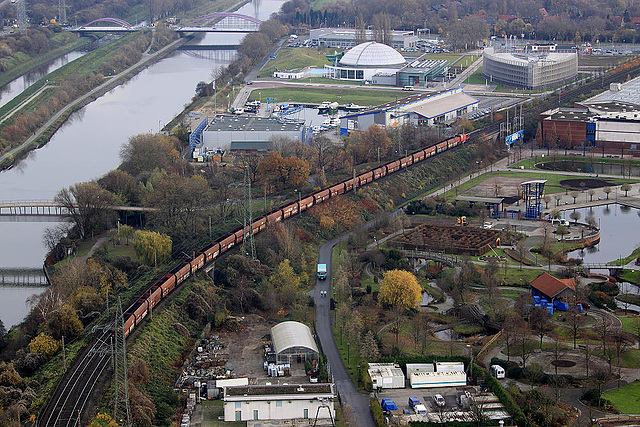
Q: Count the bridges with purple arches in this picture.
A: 2